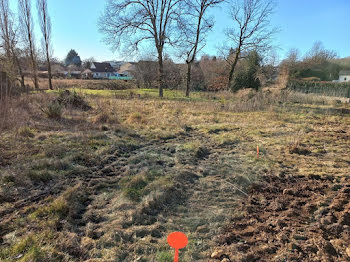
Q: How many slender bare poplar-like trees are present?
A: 3